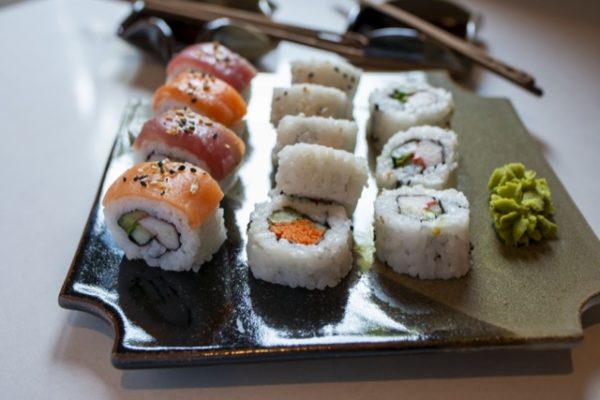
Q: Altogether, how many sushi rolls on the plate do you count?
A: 12